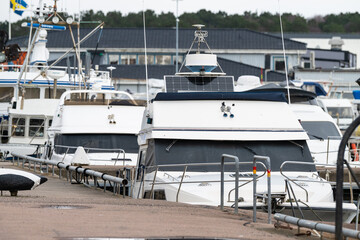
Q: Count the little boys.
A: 0